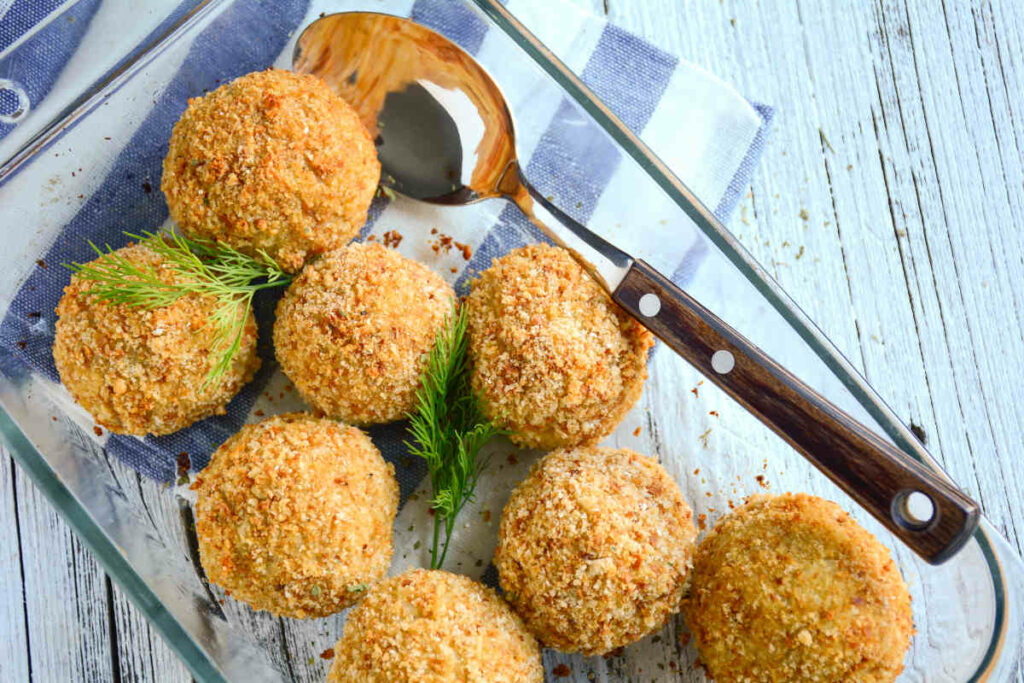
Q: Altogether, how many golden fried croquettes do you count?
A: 8